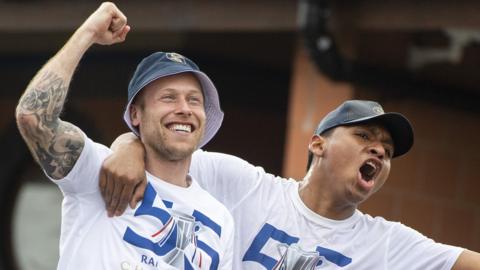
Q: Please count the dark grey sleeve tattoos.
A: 1